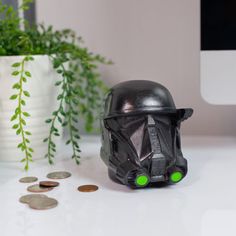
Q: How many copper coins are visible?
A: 2